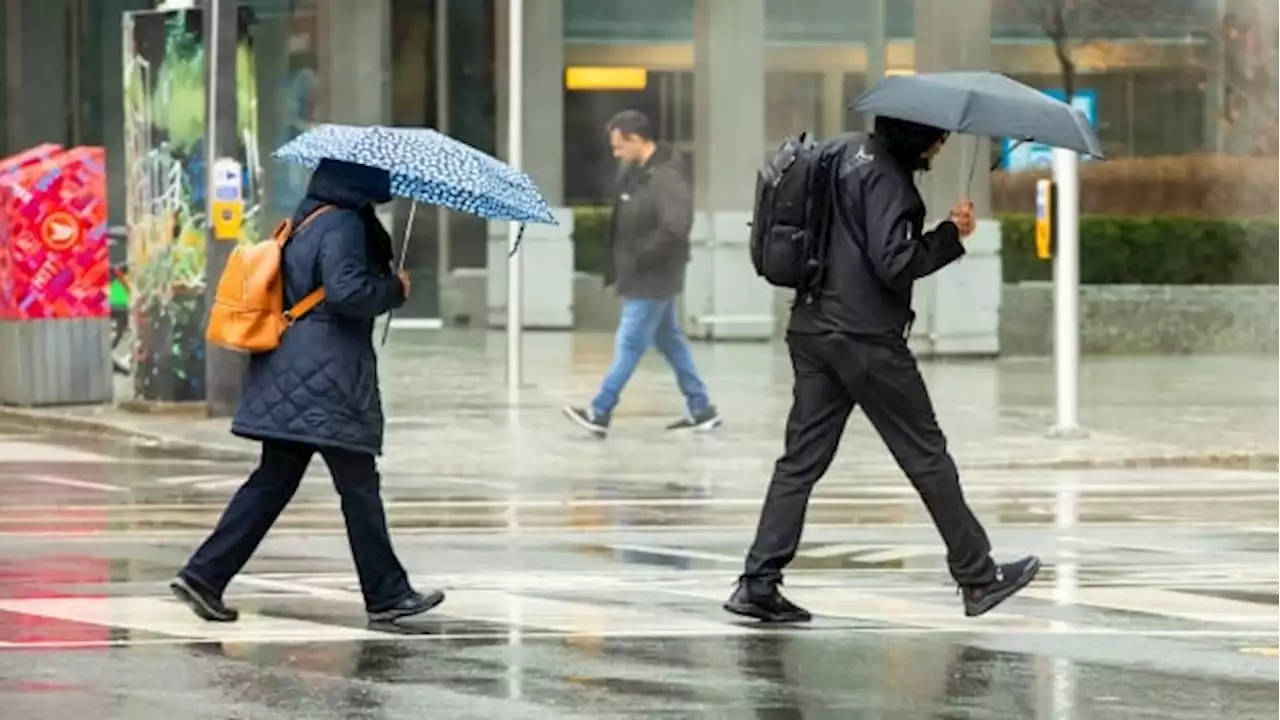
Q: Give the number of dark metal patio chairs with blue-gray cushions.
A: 0